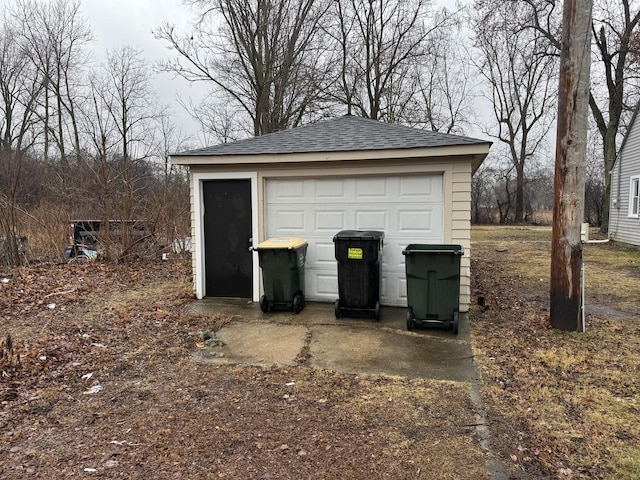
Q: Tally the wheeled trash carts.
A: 3